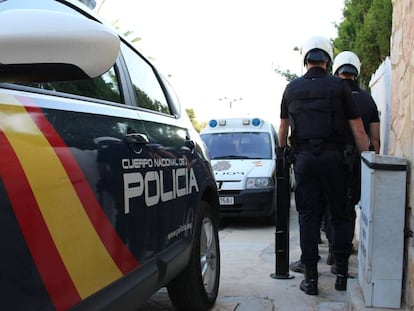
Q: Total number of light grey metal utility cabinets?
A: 1